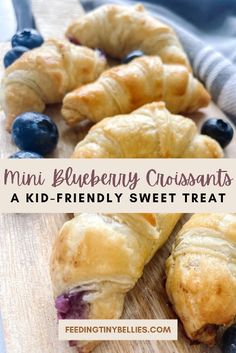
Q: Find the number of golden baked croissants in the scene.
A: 6